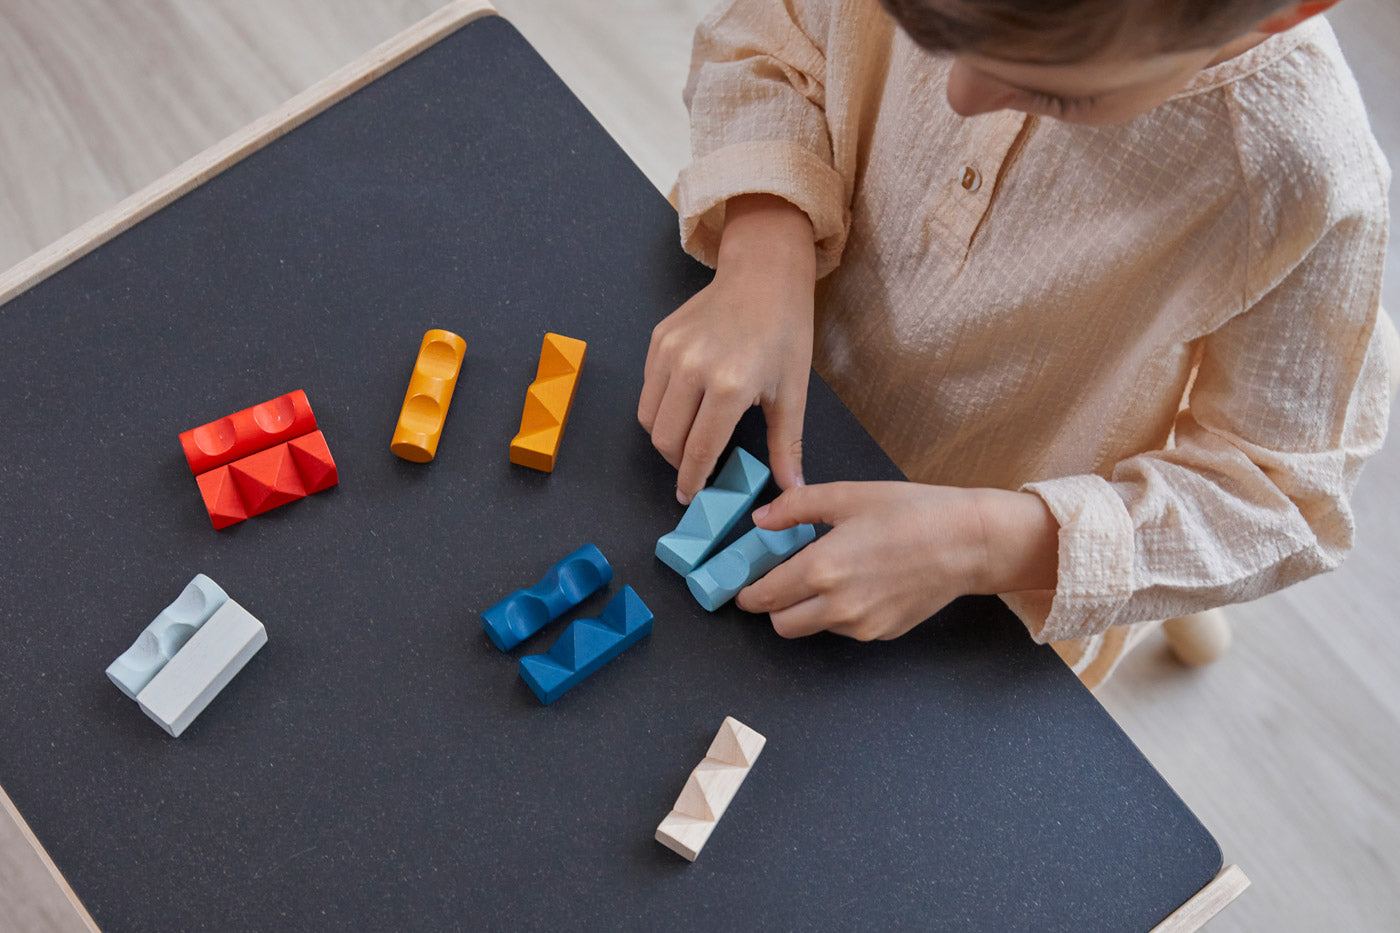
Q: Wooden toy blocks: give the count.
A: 11